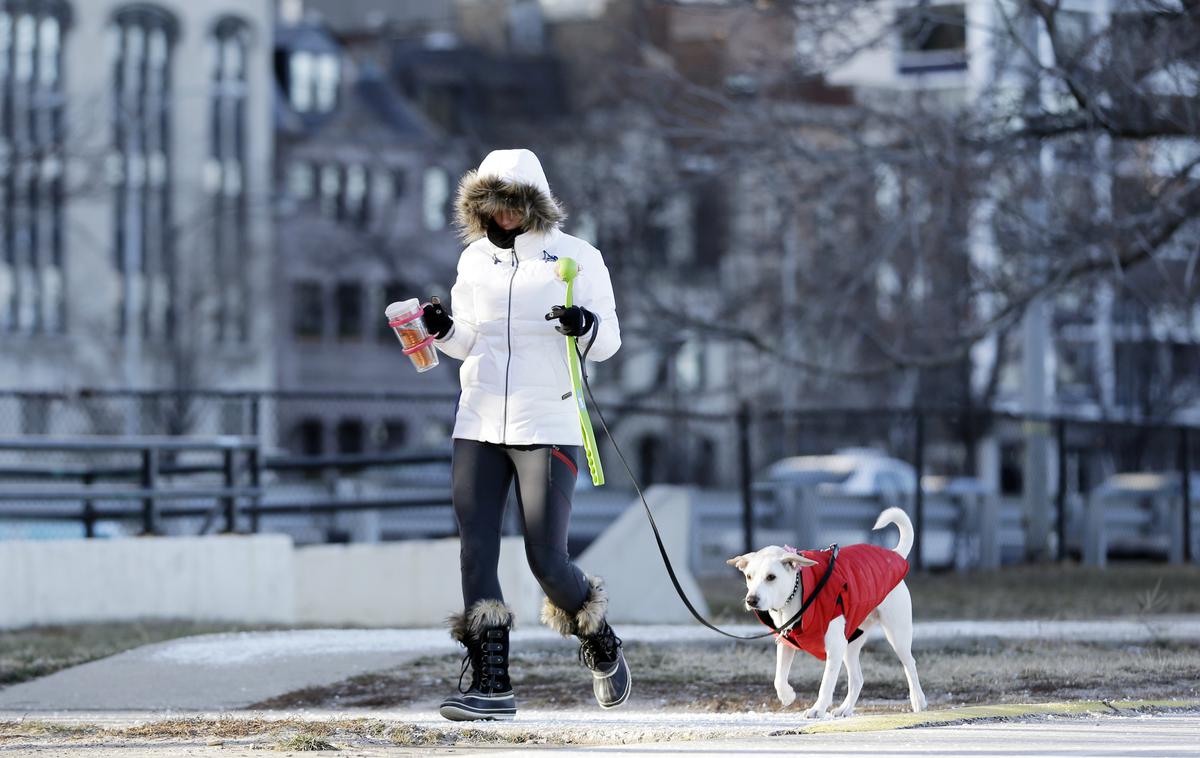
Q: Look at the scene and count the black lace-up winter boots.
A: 2